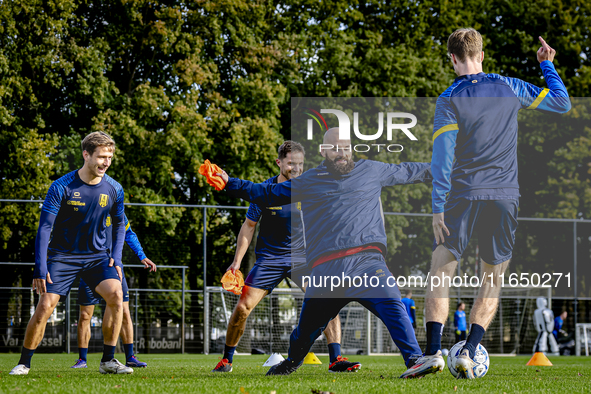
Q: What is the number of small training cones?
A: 3